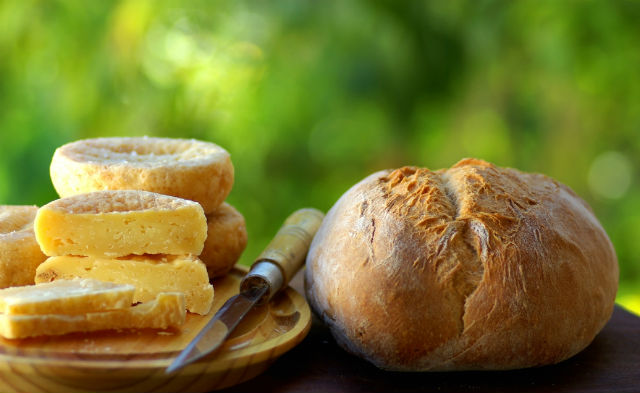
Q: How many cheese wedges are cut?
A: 4